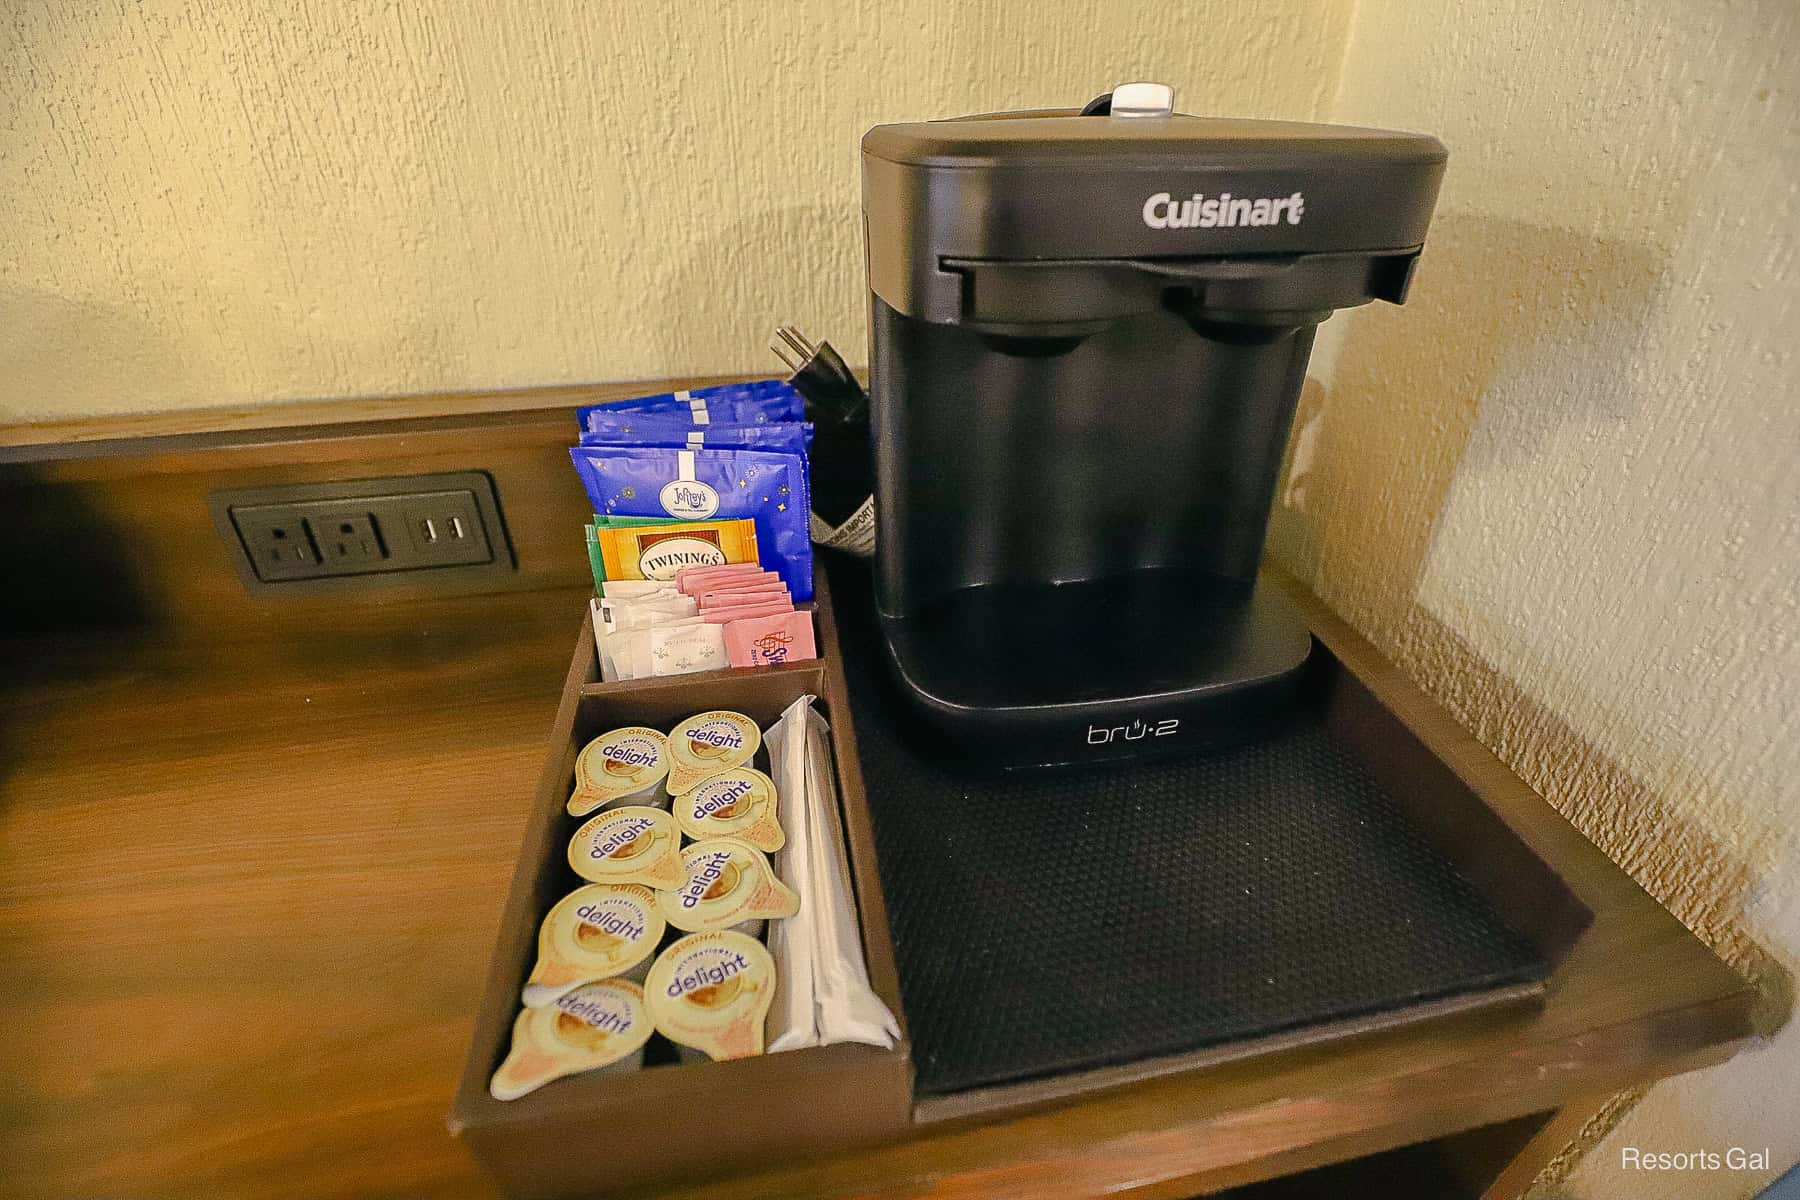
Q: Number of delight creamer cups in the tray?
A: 8